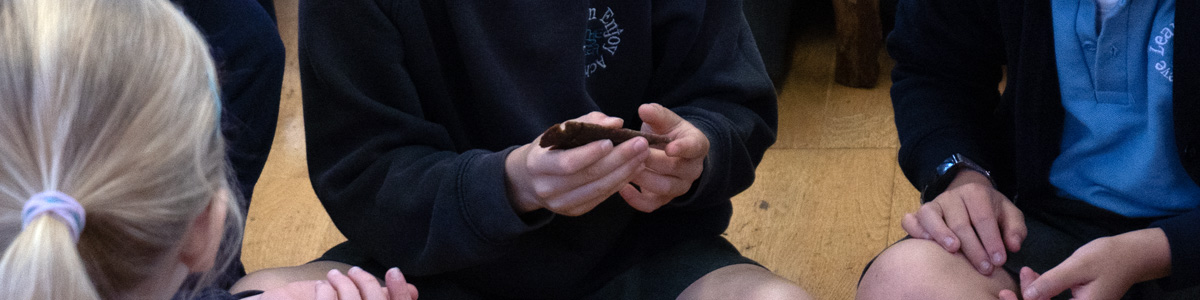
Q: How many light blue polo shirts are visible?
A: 1